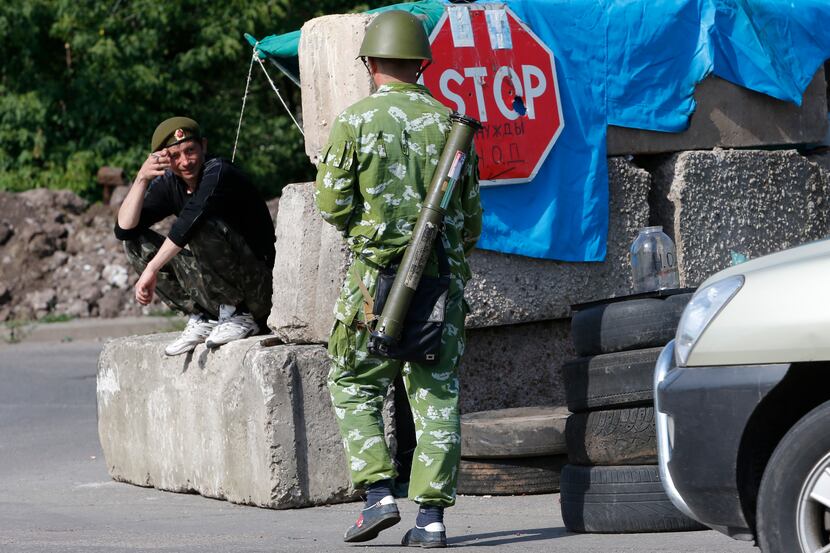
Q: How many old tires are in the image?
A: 6